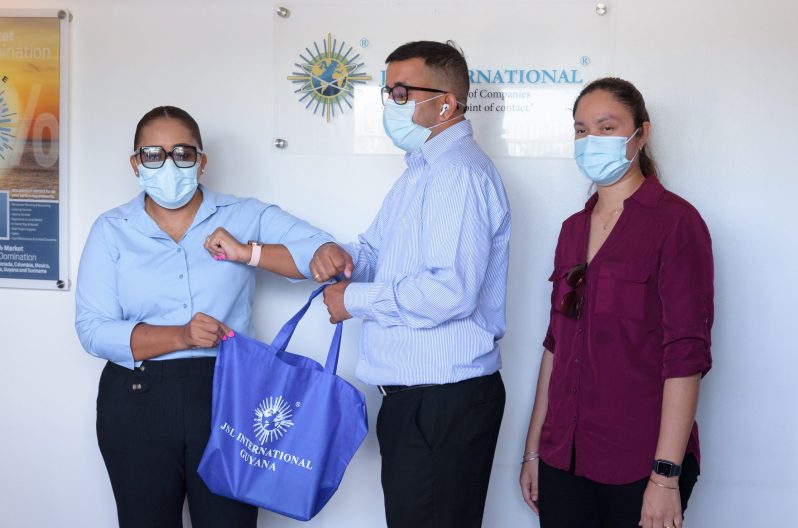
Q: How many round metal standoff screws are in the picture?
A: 5